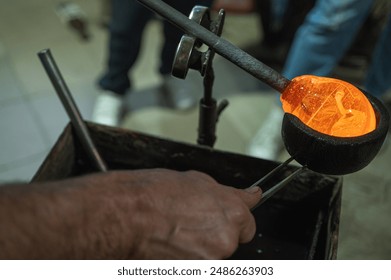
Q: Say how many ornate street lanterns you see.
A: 0